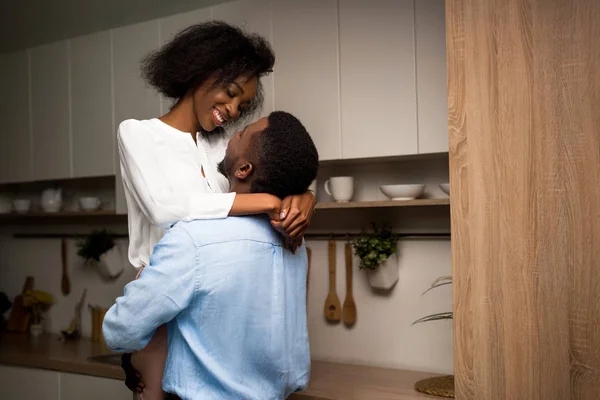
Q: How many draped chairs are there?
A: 0